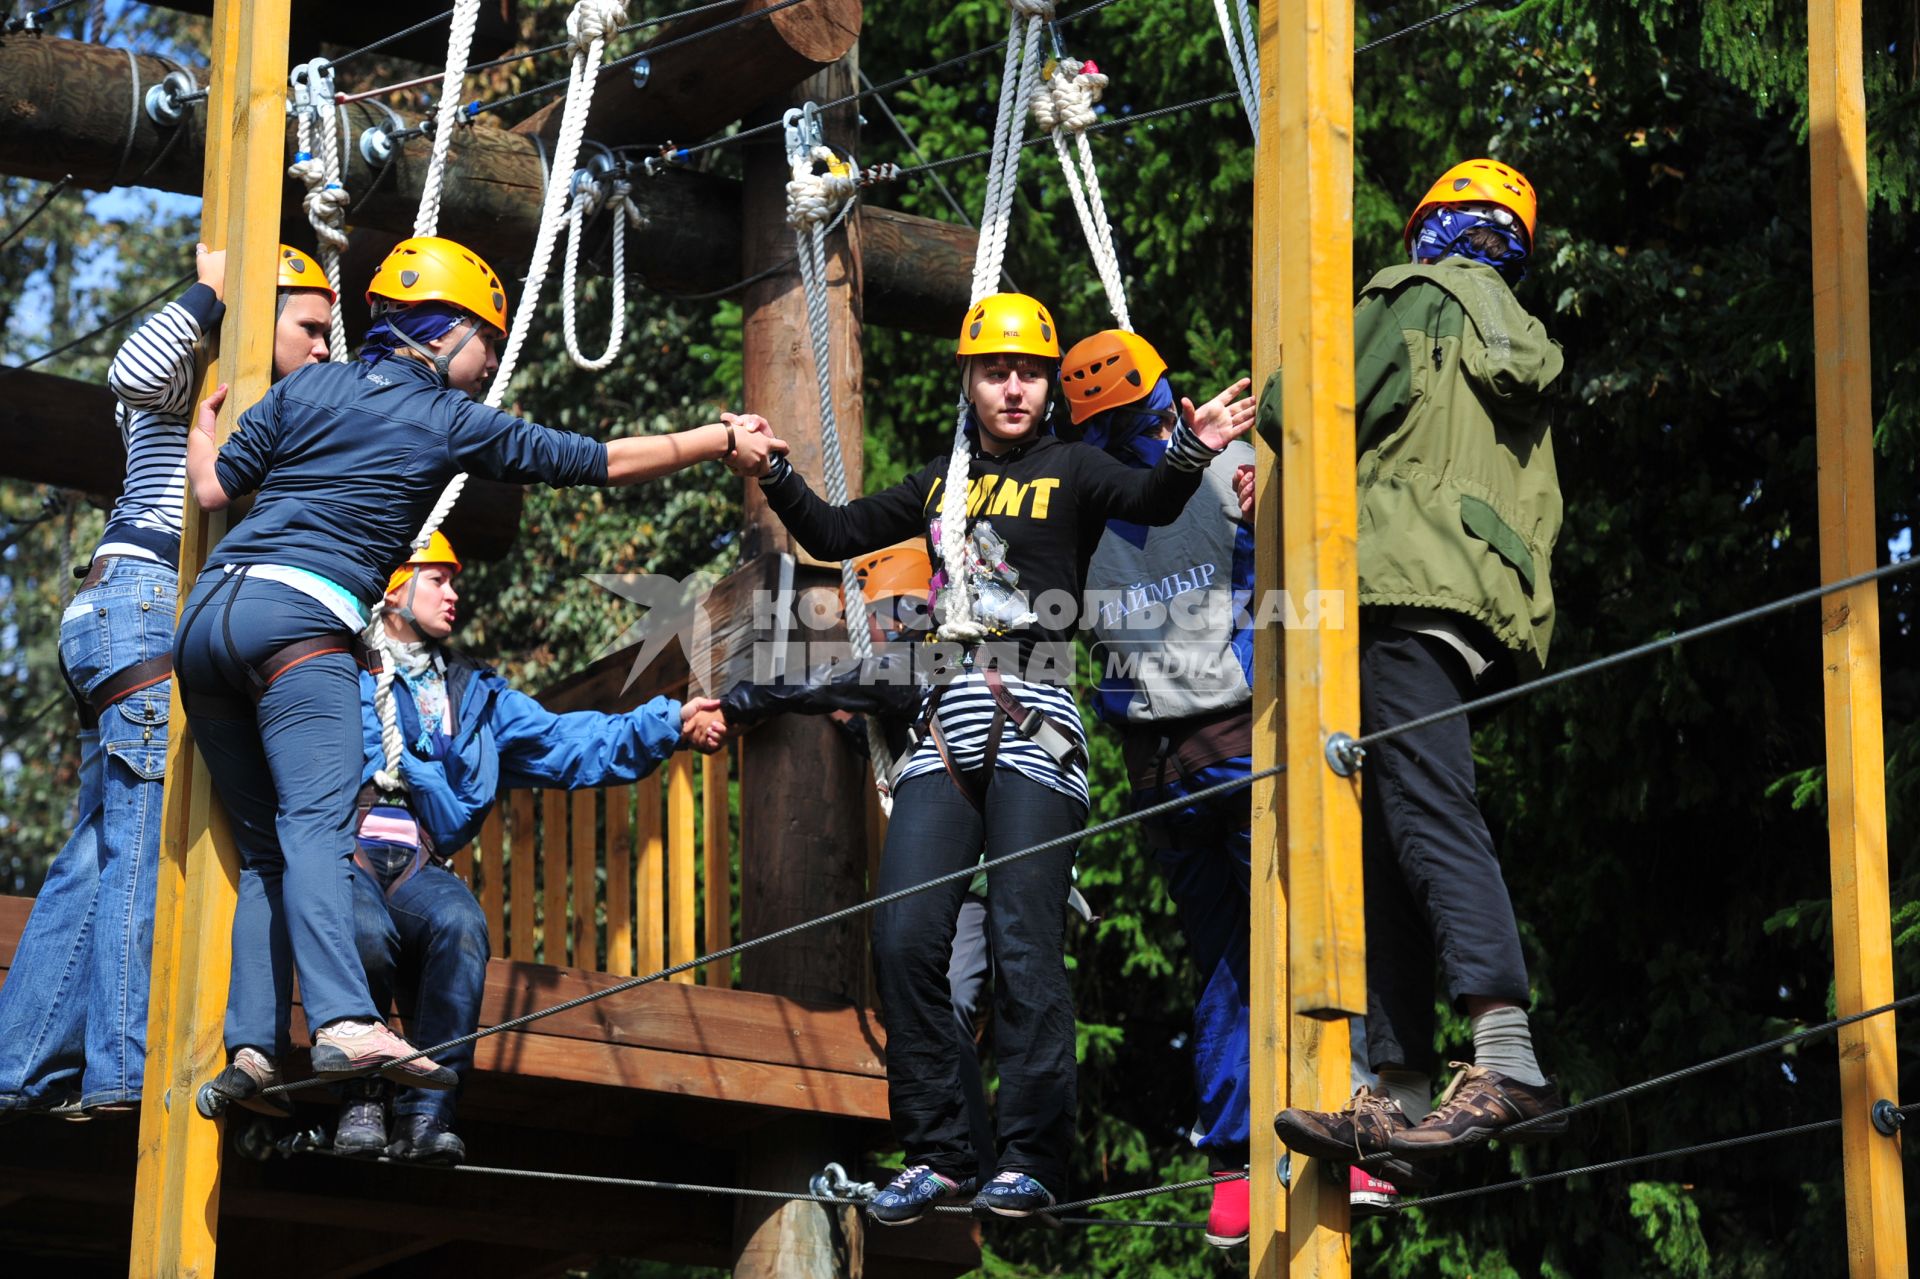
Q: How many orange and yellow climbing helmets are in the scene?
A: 7